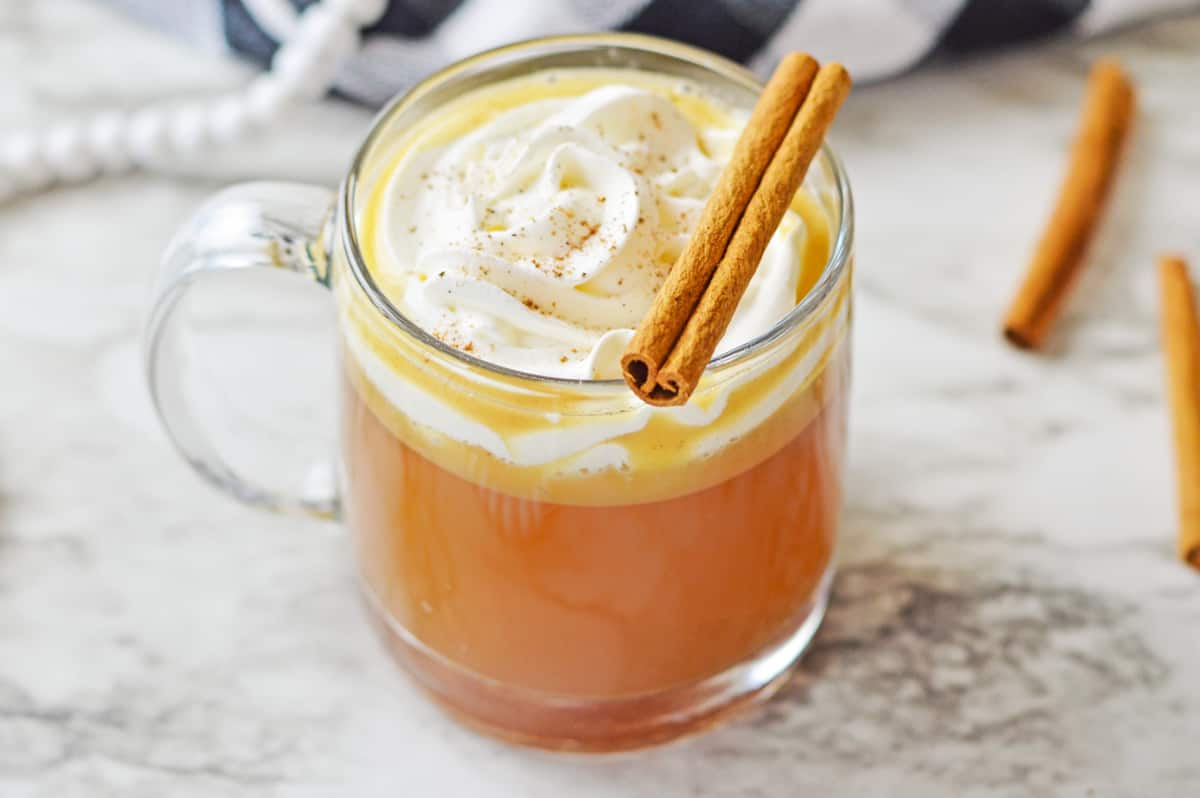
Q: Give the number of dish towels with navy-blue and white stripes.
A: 1